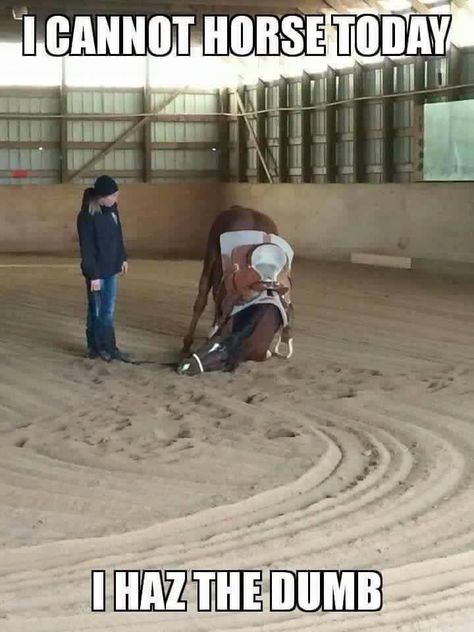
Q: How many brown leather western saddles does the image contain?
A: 1